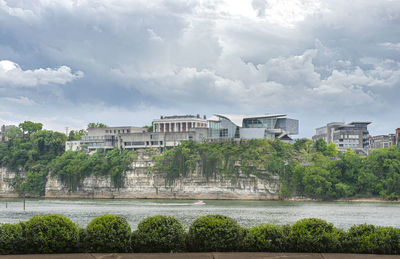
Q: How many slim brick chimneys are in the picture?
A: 3